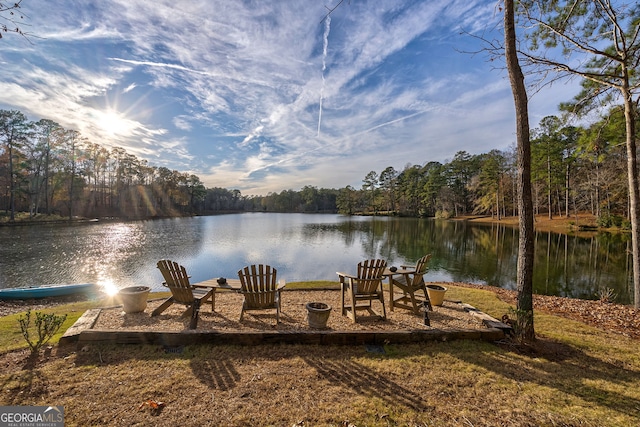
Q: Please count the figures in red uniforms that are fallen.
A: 0